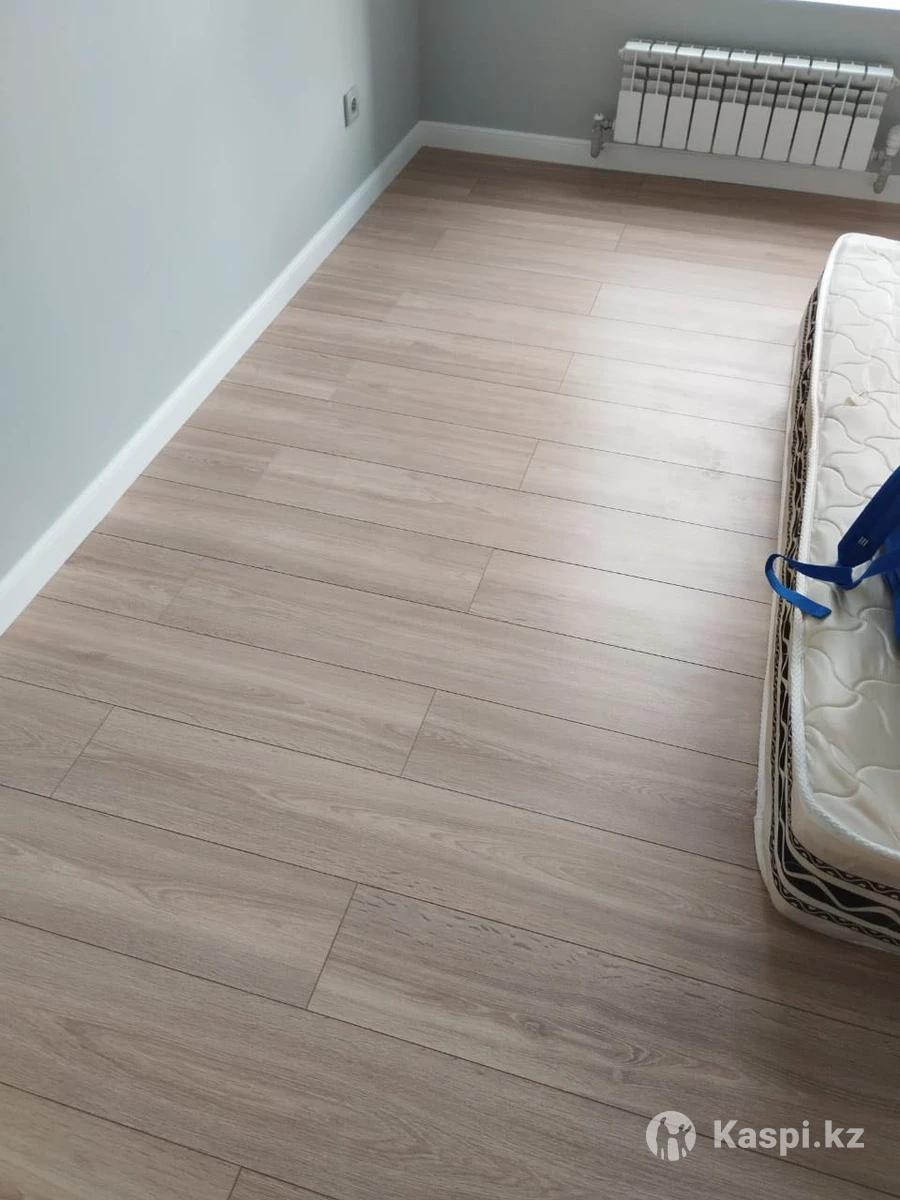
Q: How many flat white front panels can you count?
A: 10